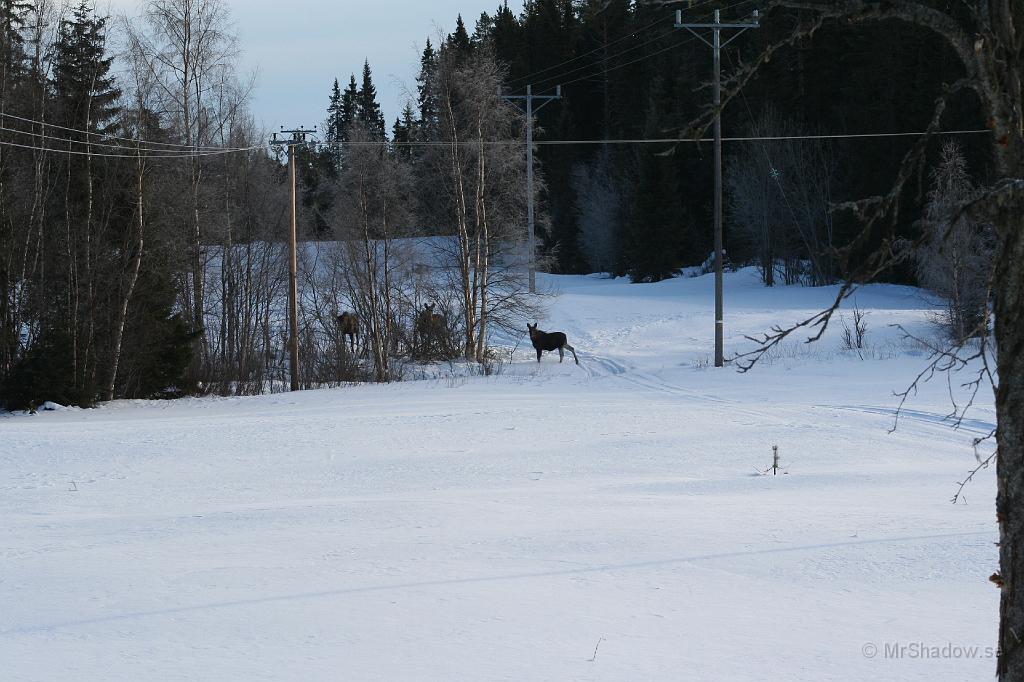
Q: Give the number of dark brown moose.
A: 3